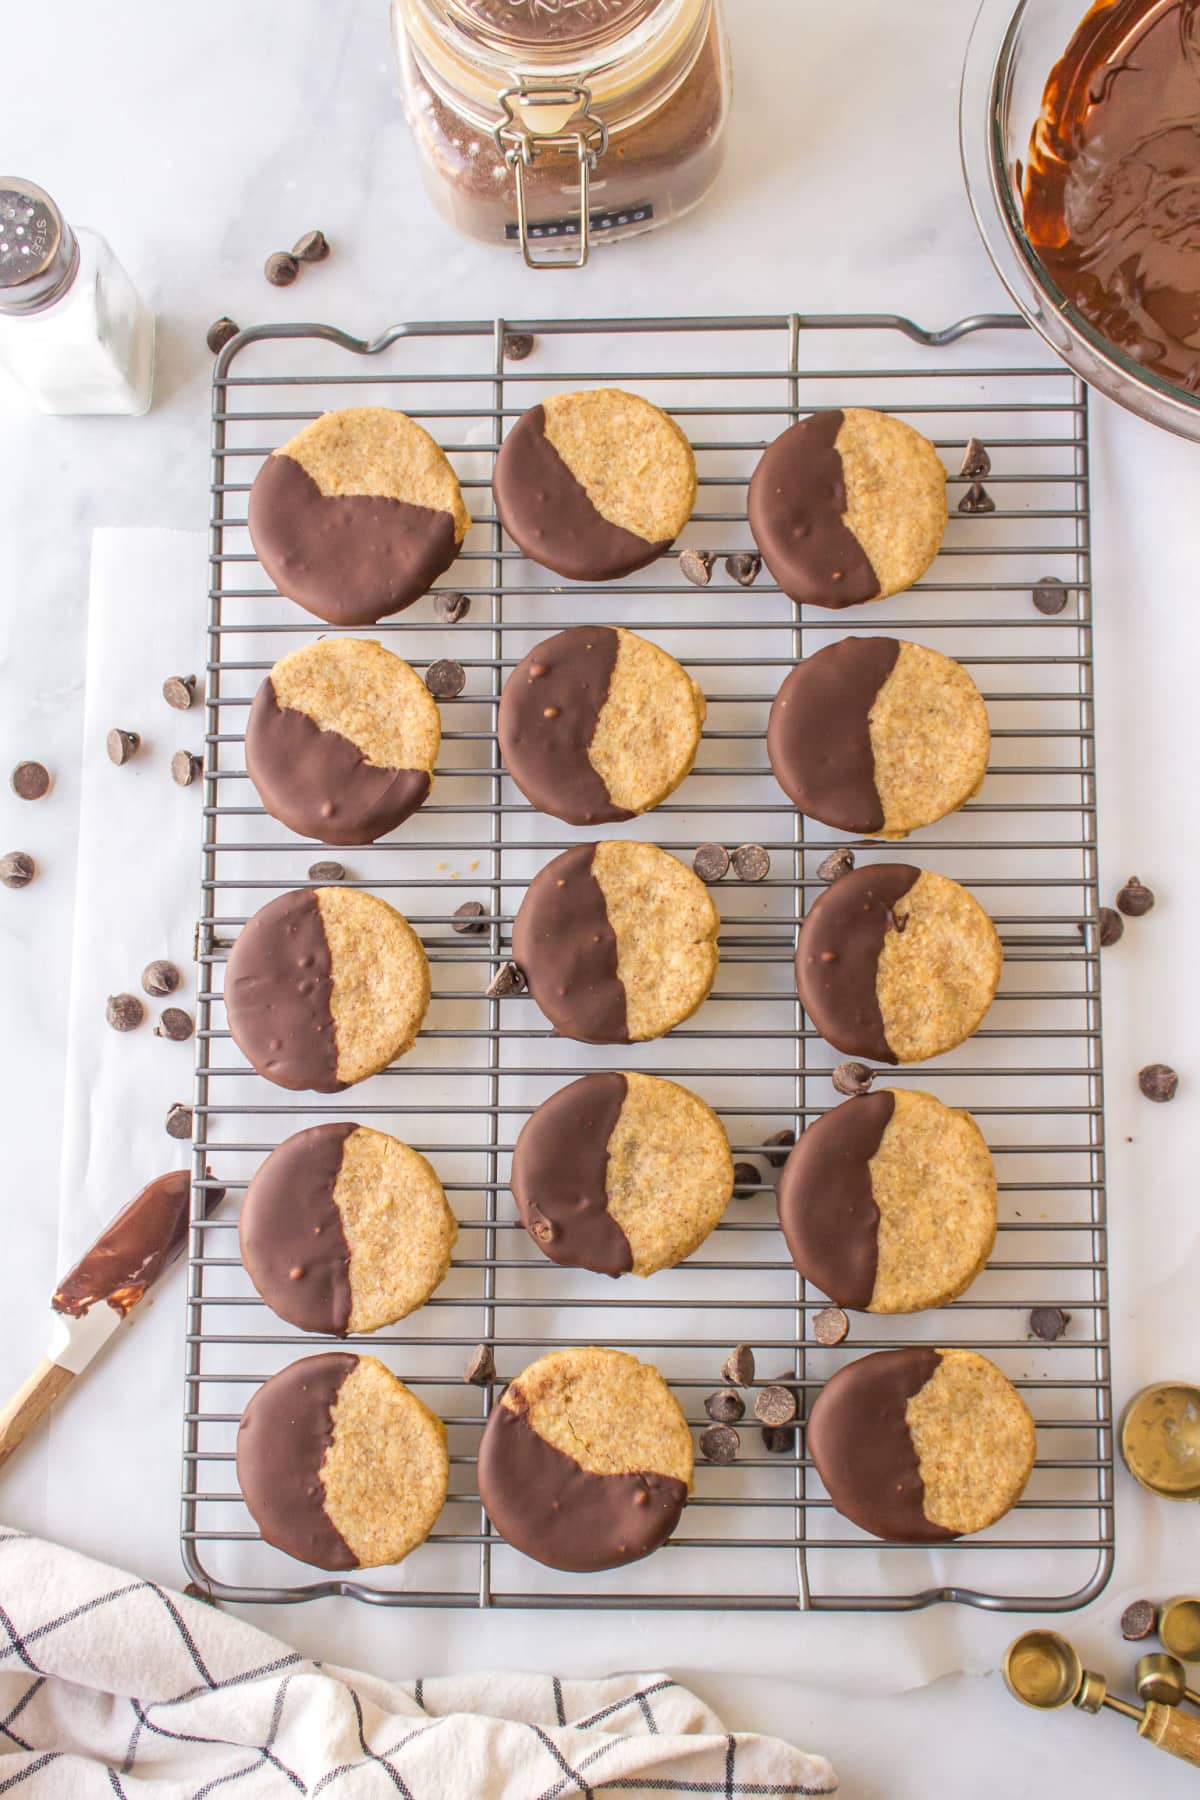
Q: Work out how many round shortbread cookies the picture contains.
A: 15